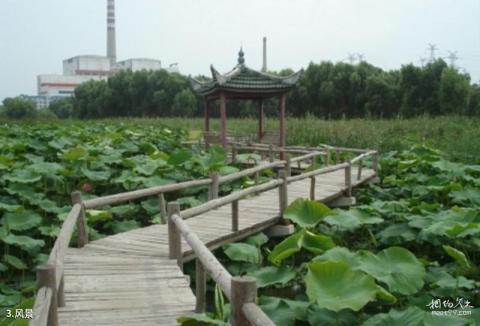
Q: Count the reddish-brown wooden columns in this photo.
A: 4